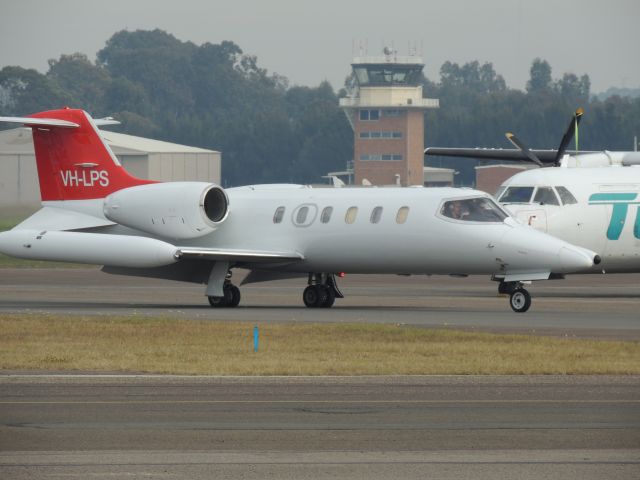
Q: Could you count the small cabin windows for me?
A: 6